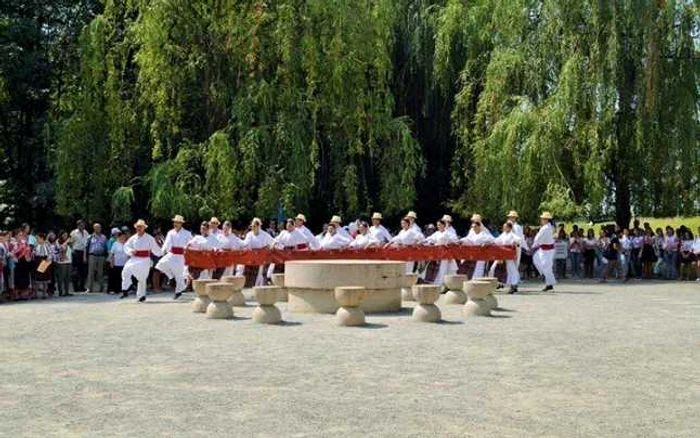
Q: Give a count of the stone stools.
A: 11